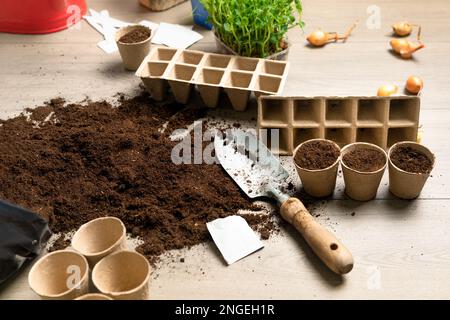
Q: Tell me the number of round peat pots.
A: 8